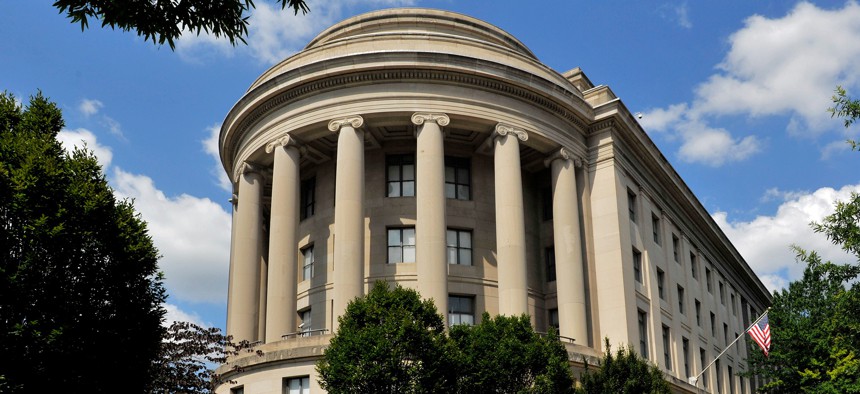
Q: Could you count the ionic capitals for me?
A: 6